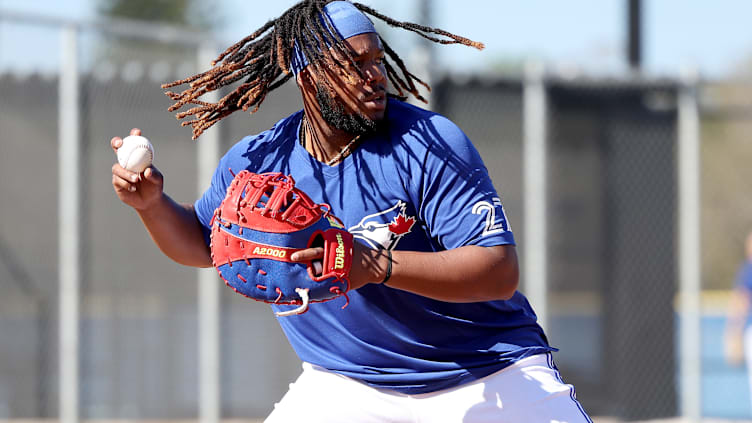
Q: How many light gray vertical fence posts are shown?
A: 4